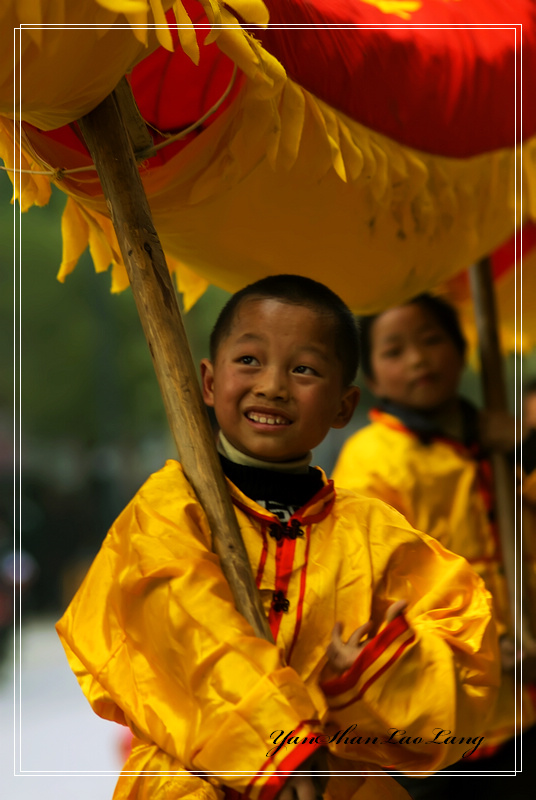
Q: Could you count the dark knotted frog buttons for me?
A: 2